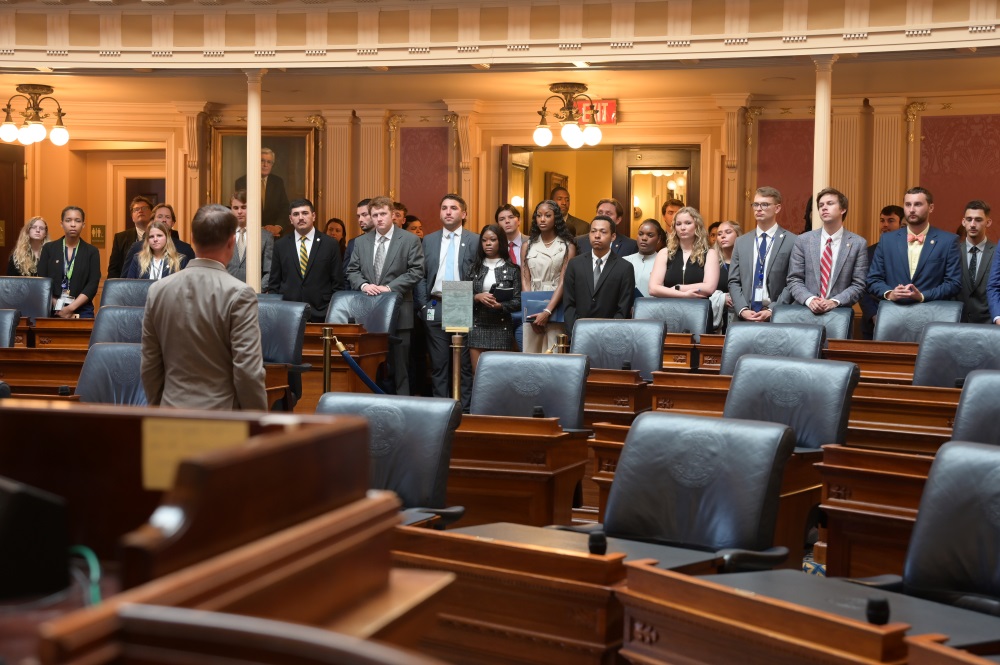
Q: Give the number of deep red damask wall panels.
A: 3